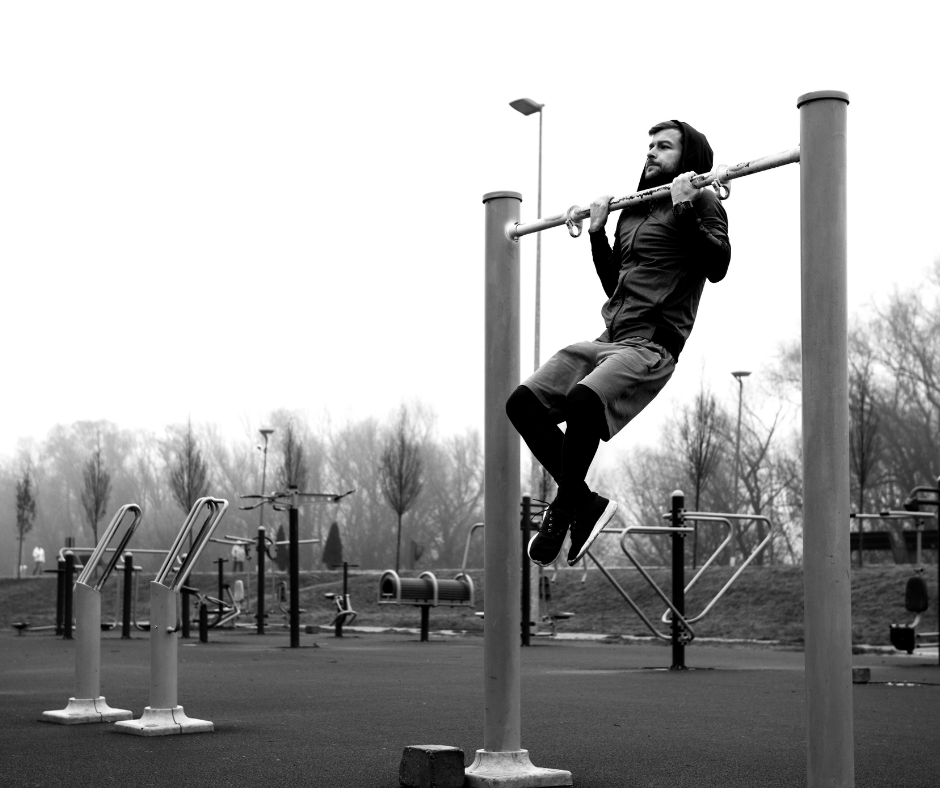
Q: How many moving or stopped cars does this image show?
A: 0